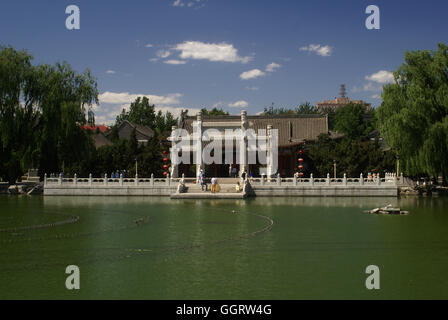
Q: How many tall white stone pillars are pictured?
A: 4